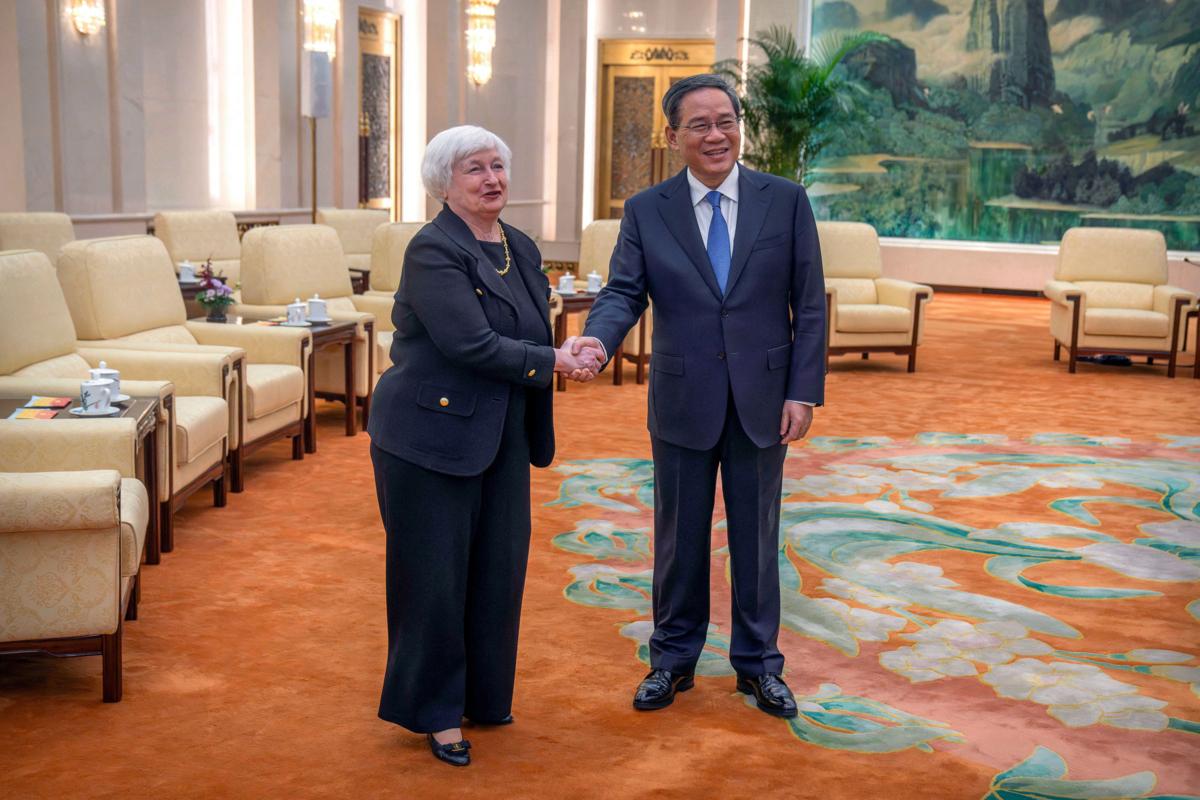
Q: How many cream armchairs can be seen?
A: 11